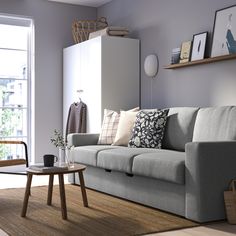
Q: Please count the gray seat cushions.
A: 3